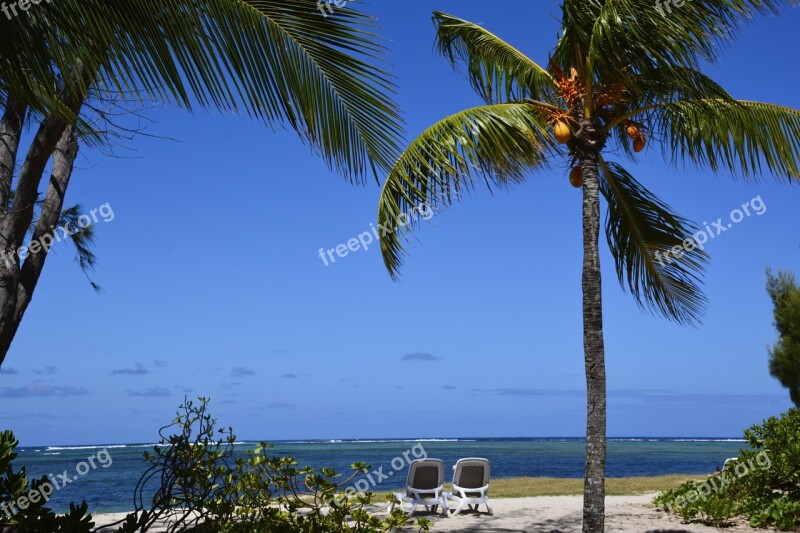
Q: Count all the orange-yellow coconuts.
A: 4